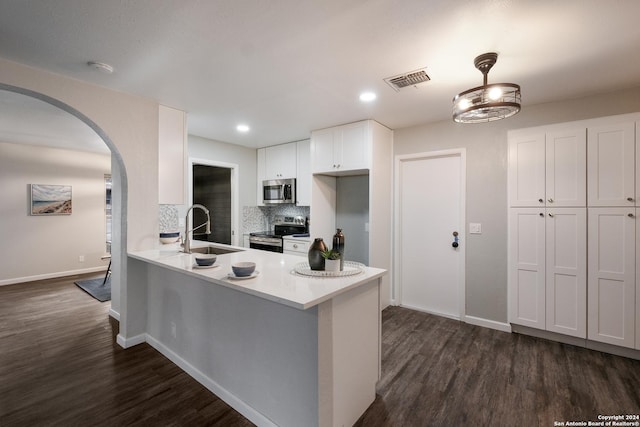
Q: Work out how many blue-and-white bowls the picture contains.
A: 3